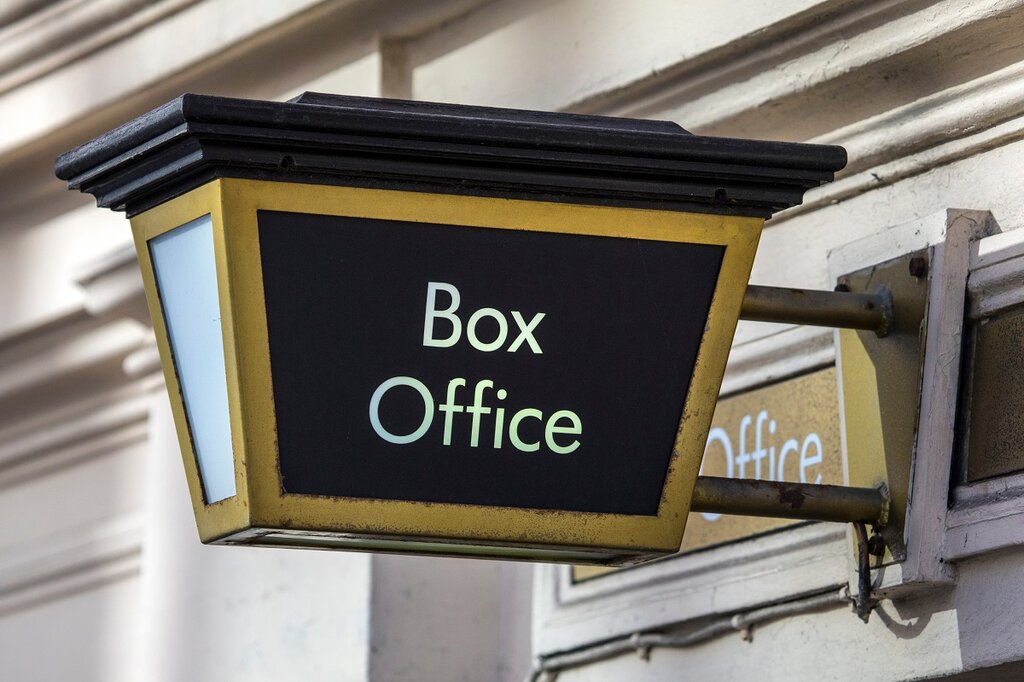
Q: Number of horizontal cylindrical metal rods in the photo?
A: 2